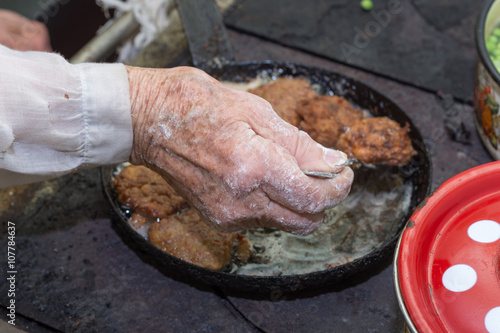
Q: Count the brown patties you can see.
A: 5